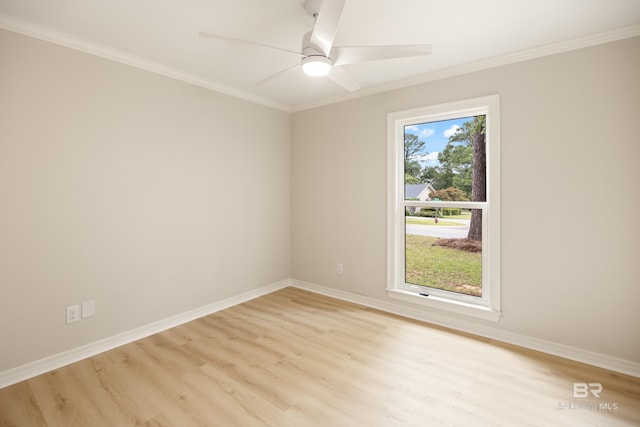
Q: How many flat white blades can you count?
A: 5